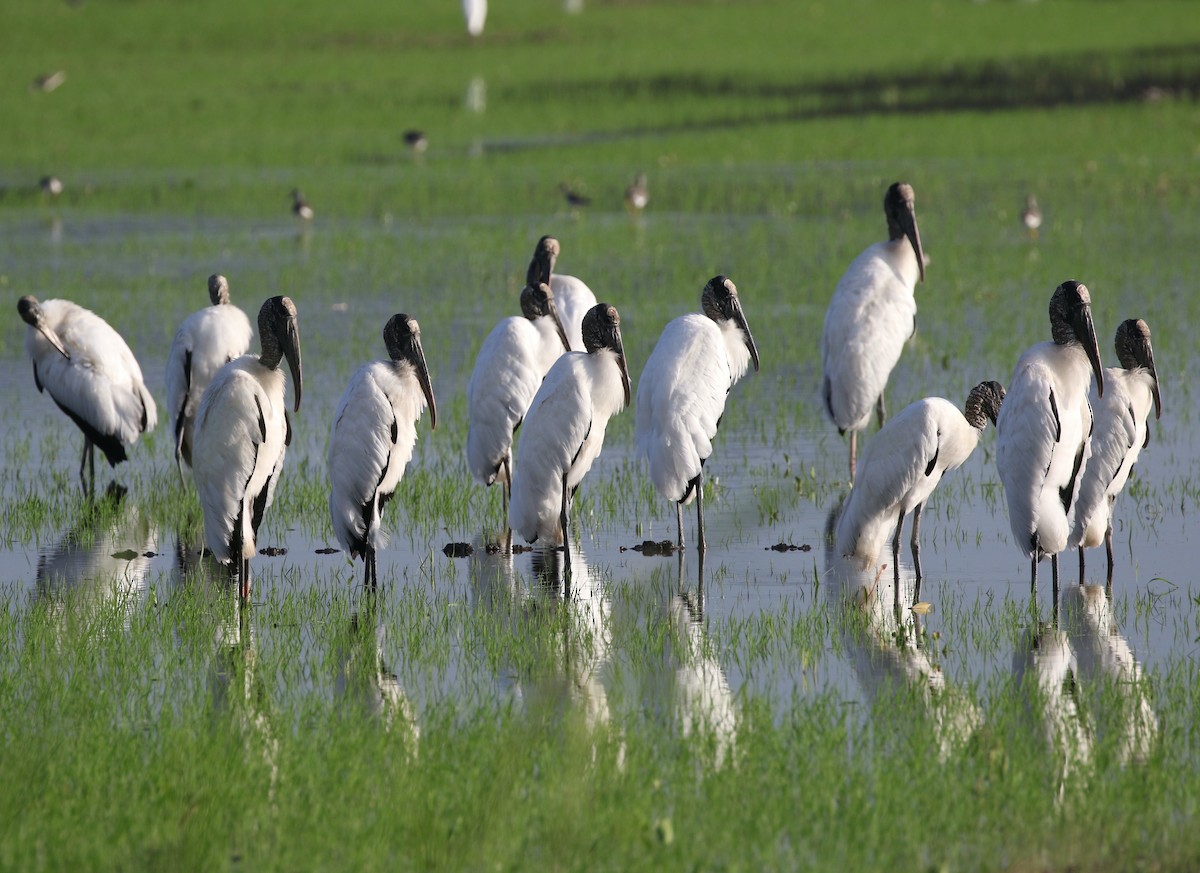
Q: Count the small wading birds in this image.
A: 7